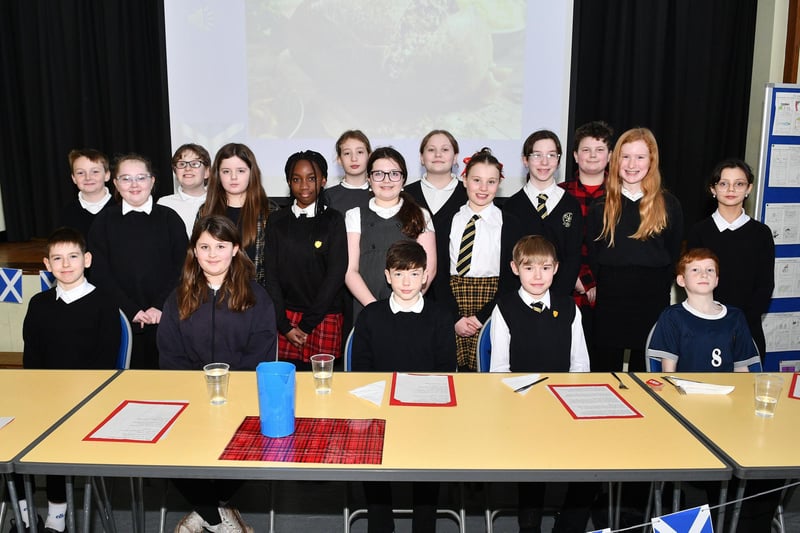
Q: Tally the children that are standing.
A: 13